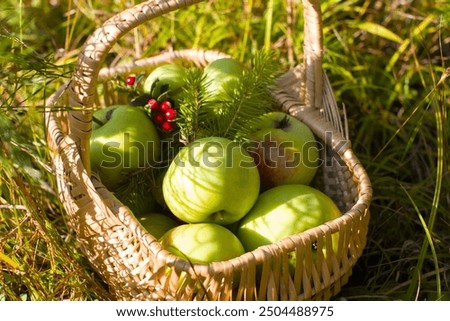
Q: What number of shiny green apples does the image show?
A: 8